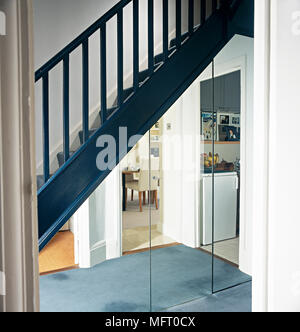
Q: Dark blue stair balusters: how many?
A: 12